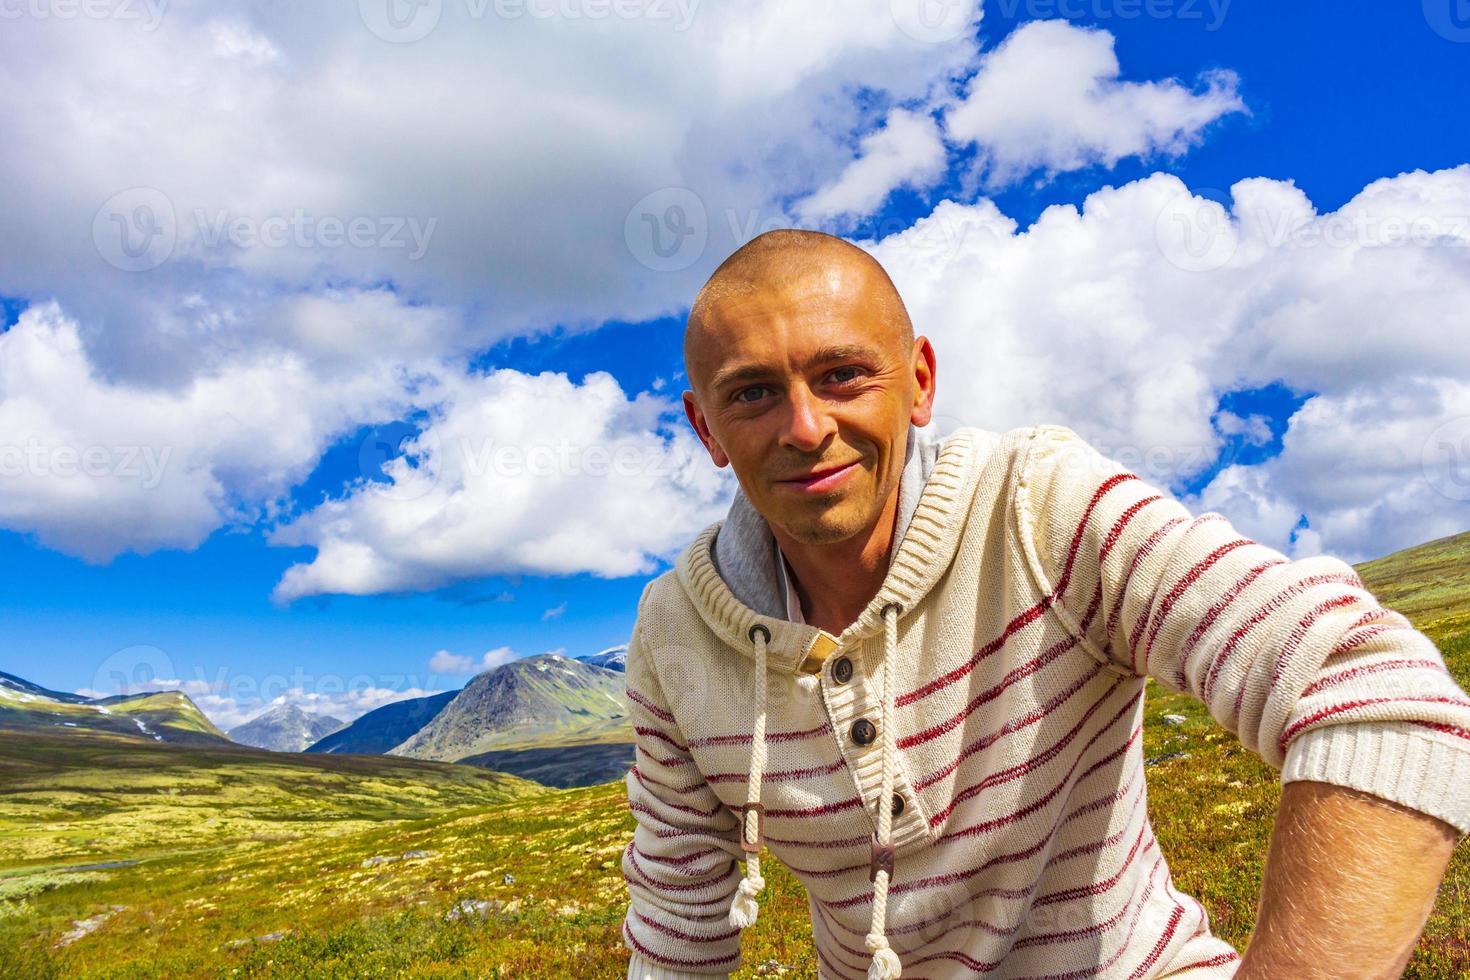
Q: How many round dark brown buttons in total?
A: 3